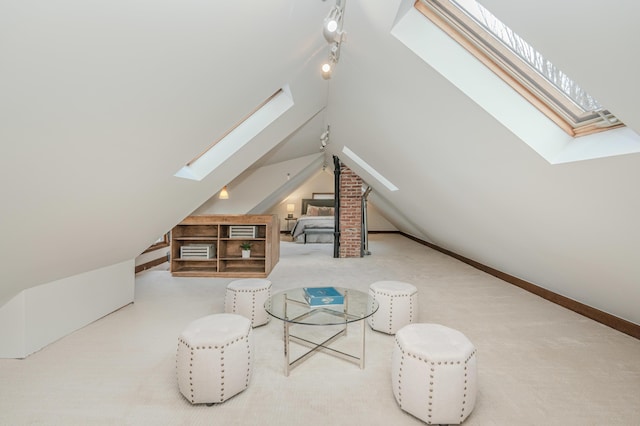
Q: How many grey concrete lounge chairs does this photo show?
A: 0